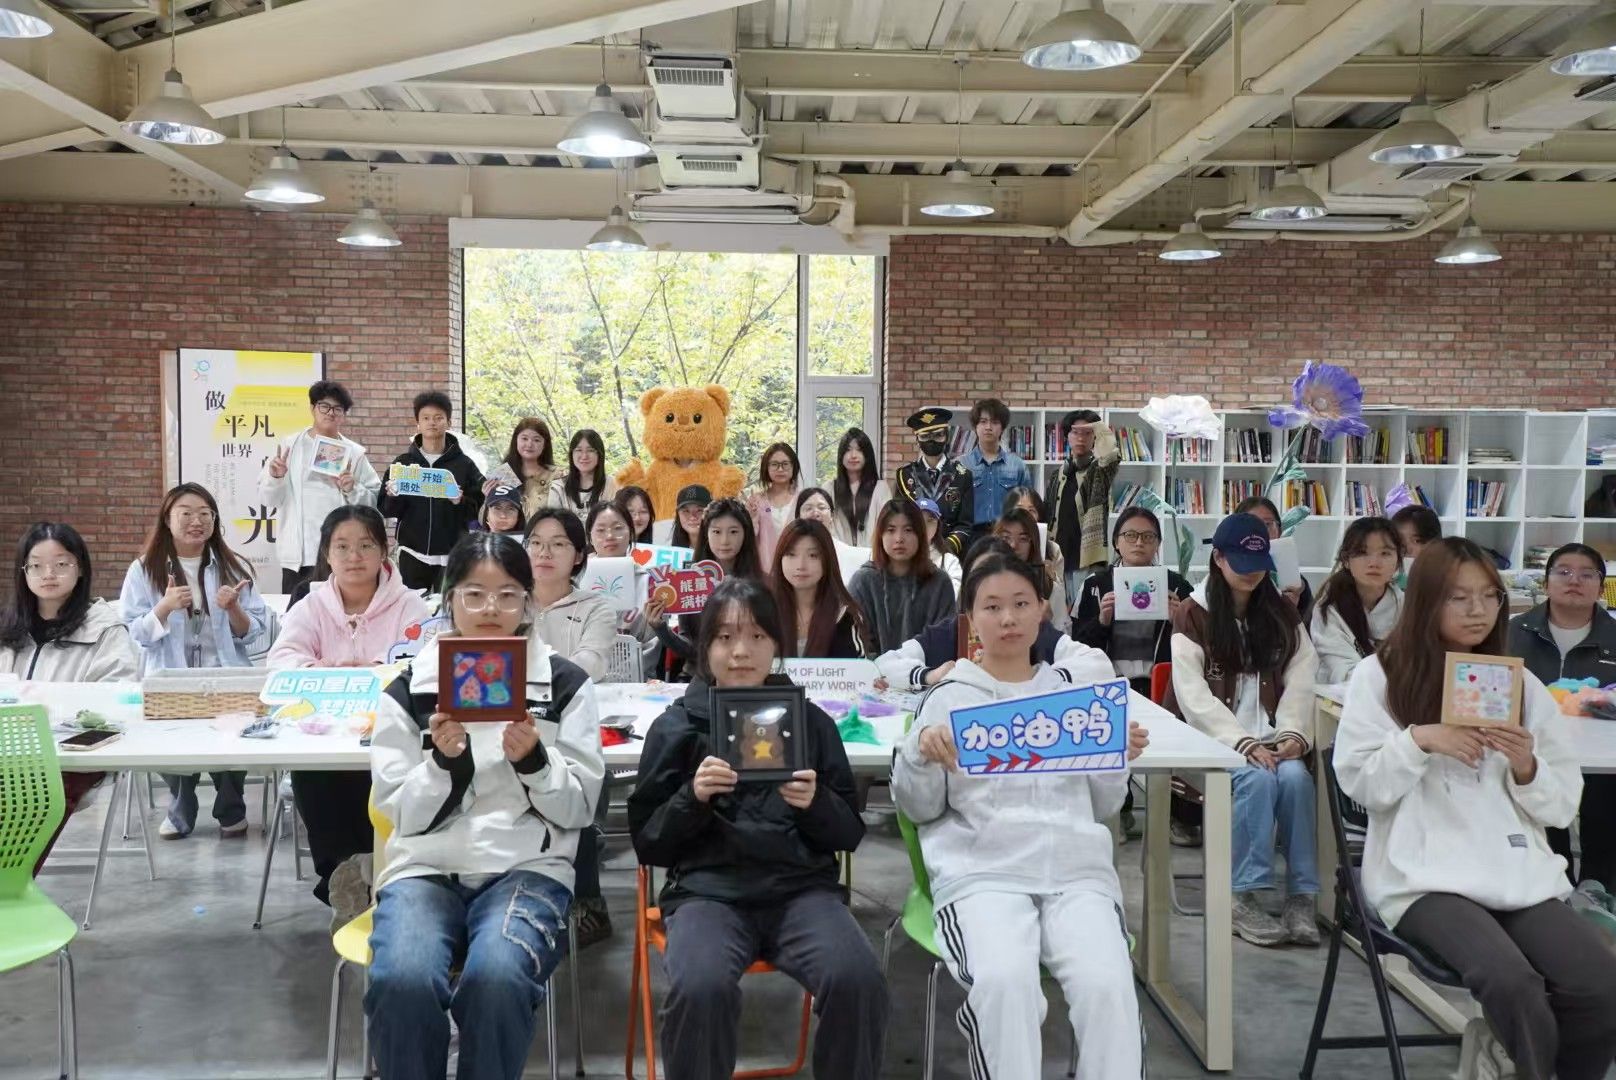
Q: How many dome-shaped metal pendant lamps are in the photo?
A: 13